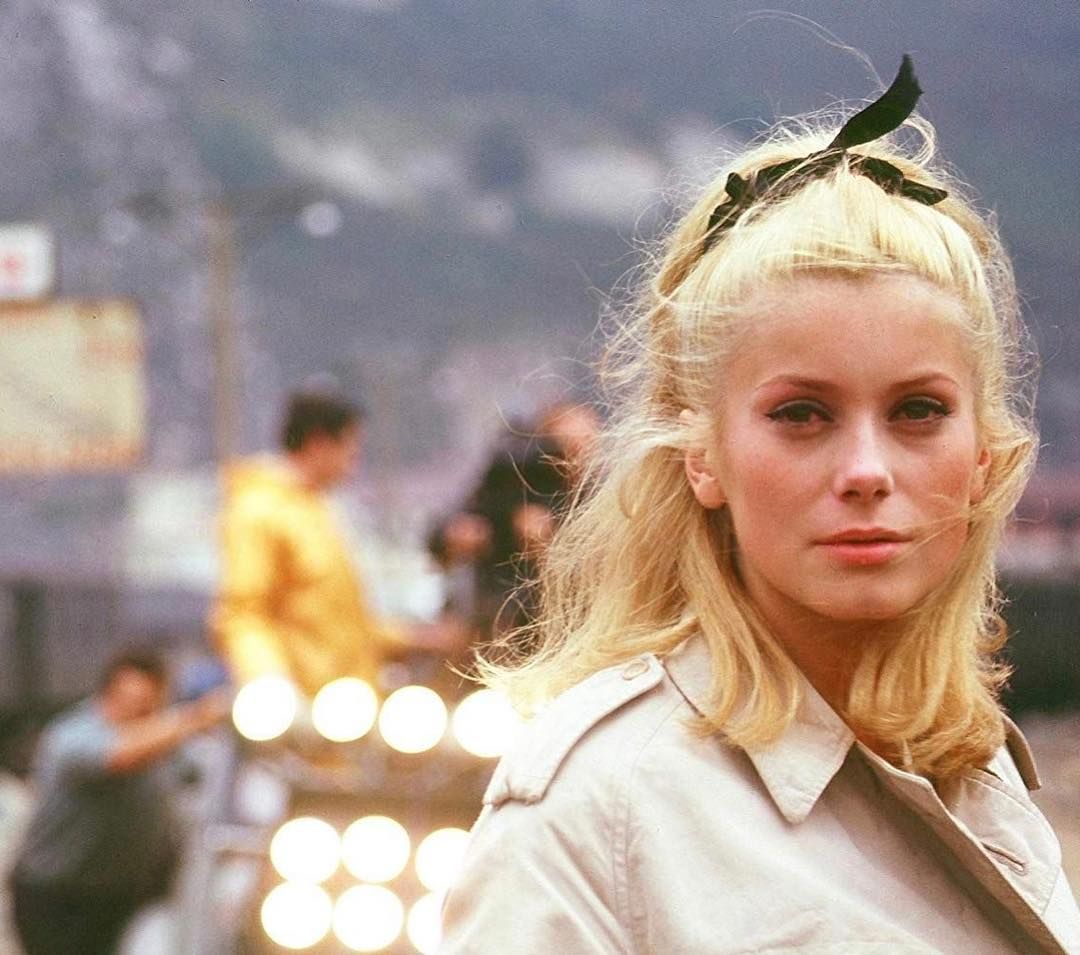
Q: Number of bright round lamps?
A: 10